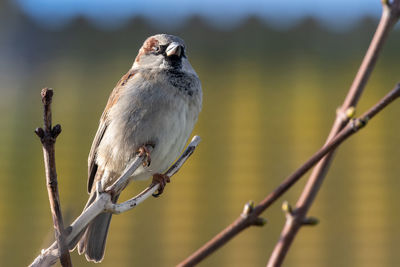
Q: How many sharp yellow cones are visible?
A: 0